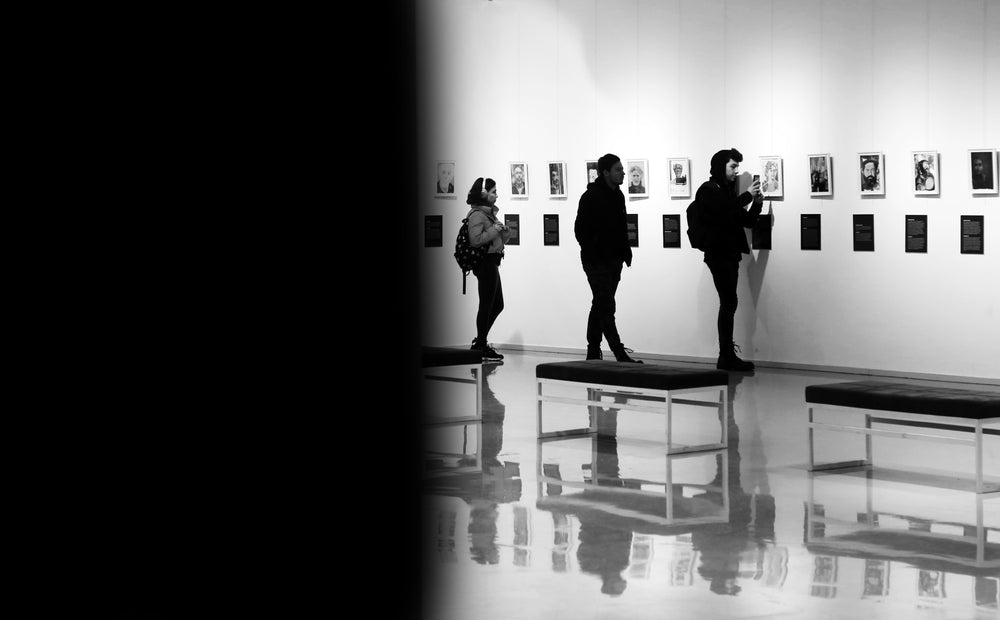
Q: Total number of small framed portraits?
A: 11